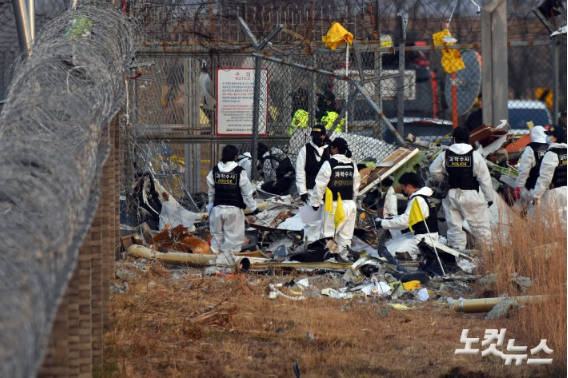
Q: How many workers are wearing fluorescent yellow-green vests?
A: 2